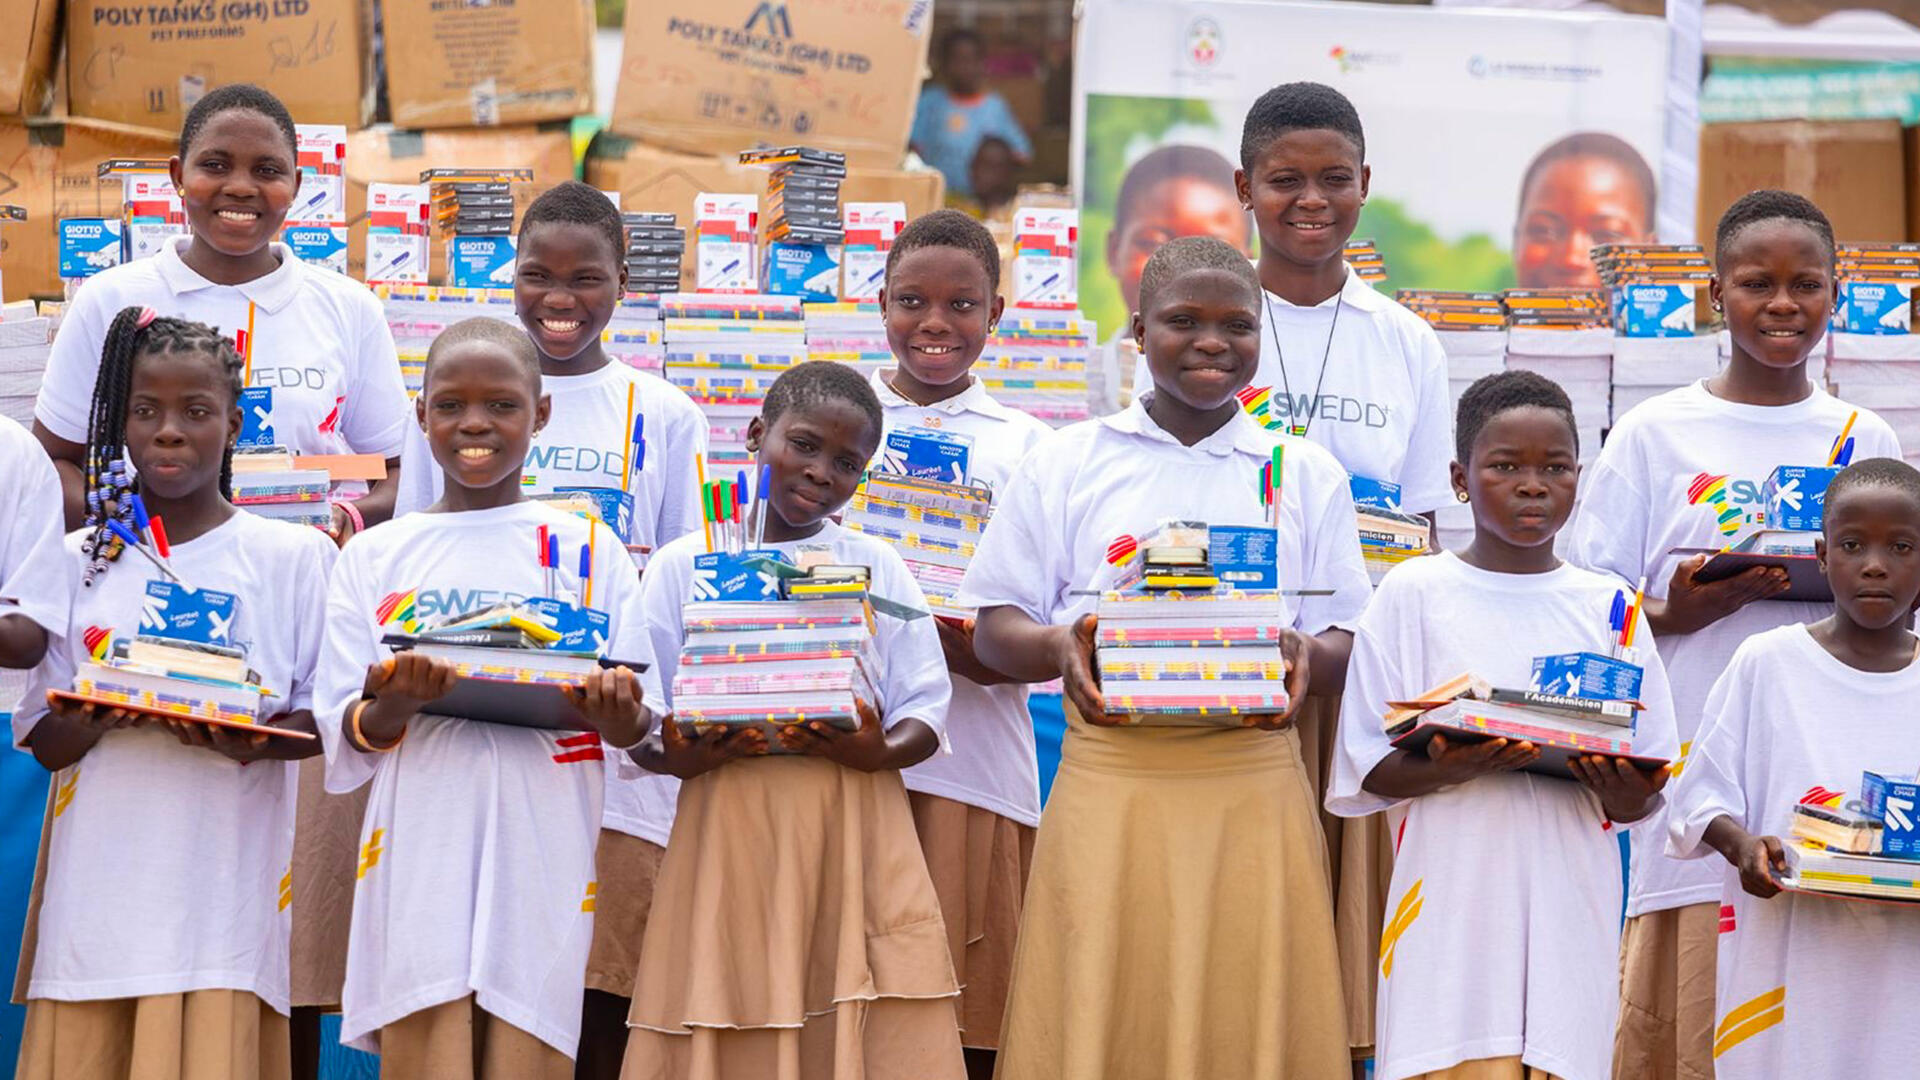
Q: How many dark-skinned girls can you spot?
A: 11